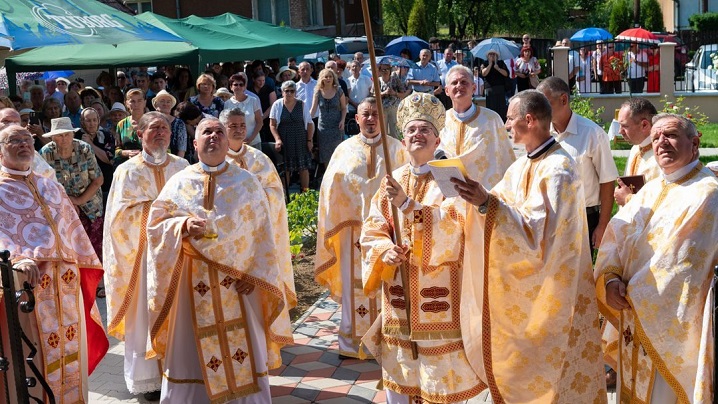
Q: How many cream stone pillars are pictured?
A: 2